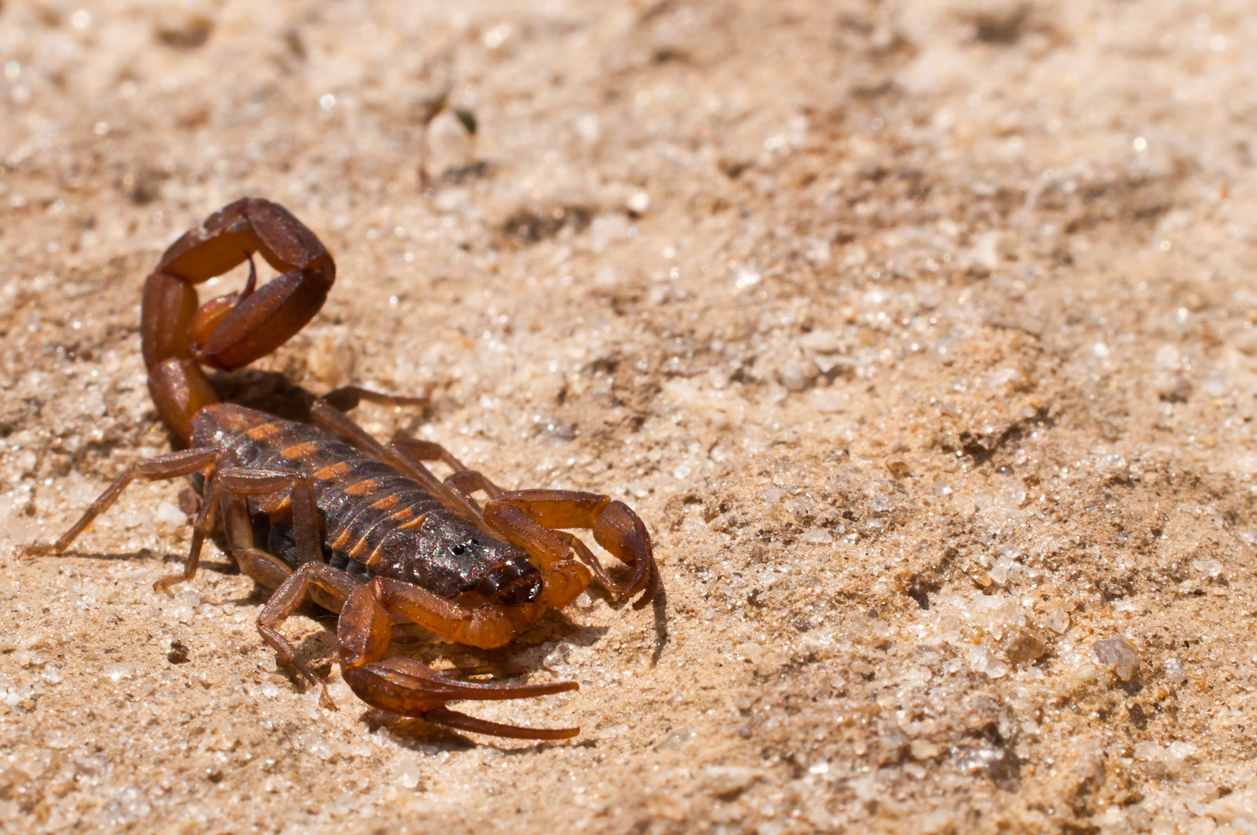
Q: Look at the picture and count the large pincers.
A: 2